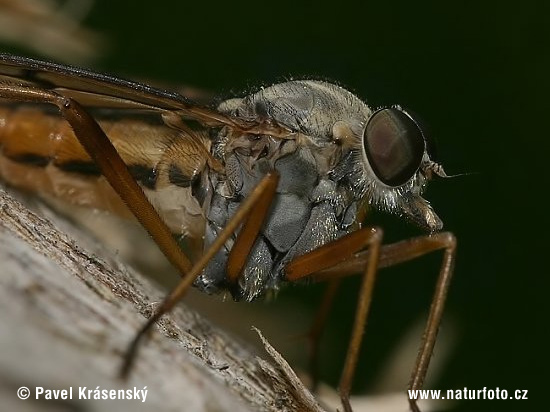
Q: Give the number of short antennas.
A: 1